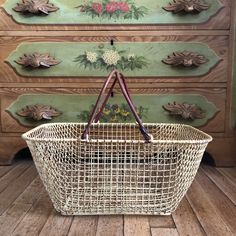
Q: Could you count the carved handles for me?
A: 6